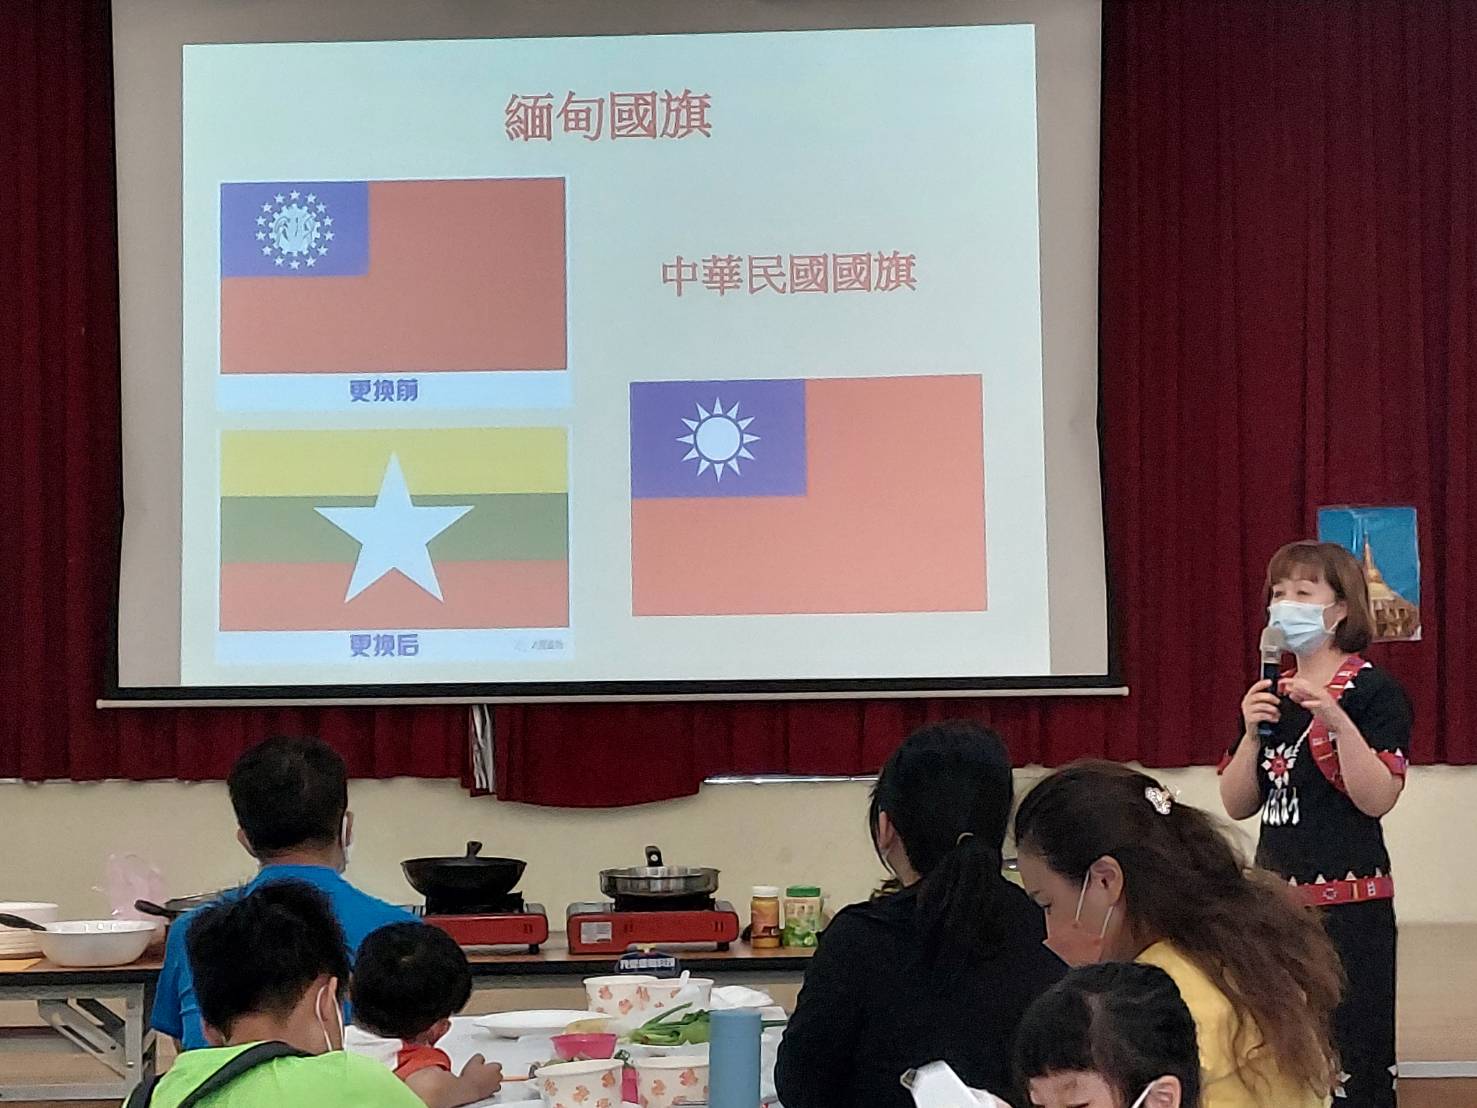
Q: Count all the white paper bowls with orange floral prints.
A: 4